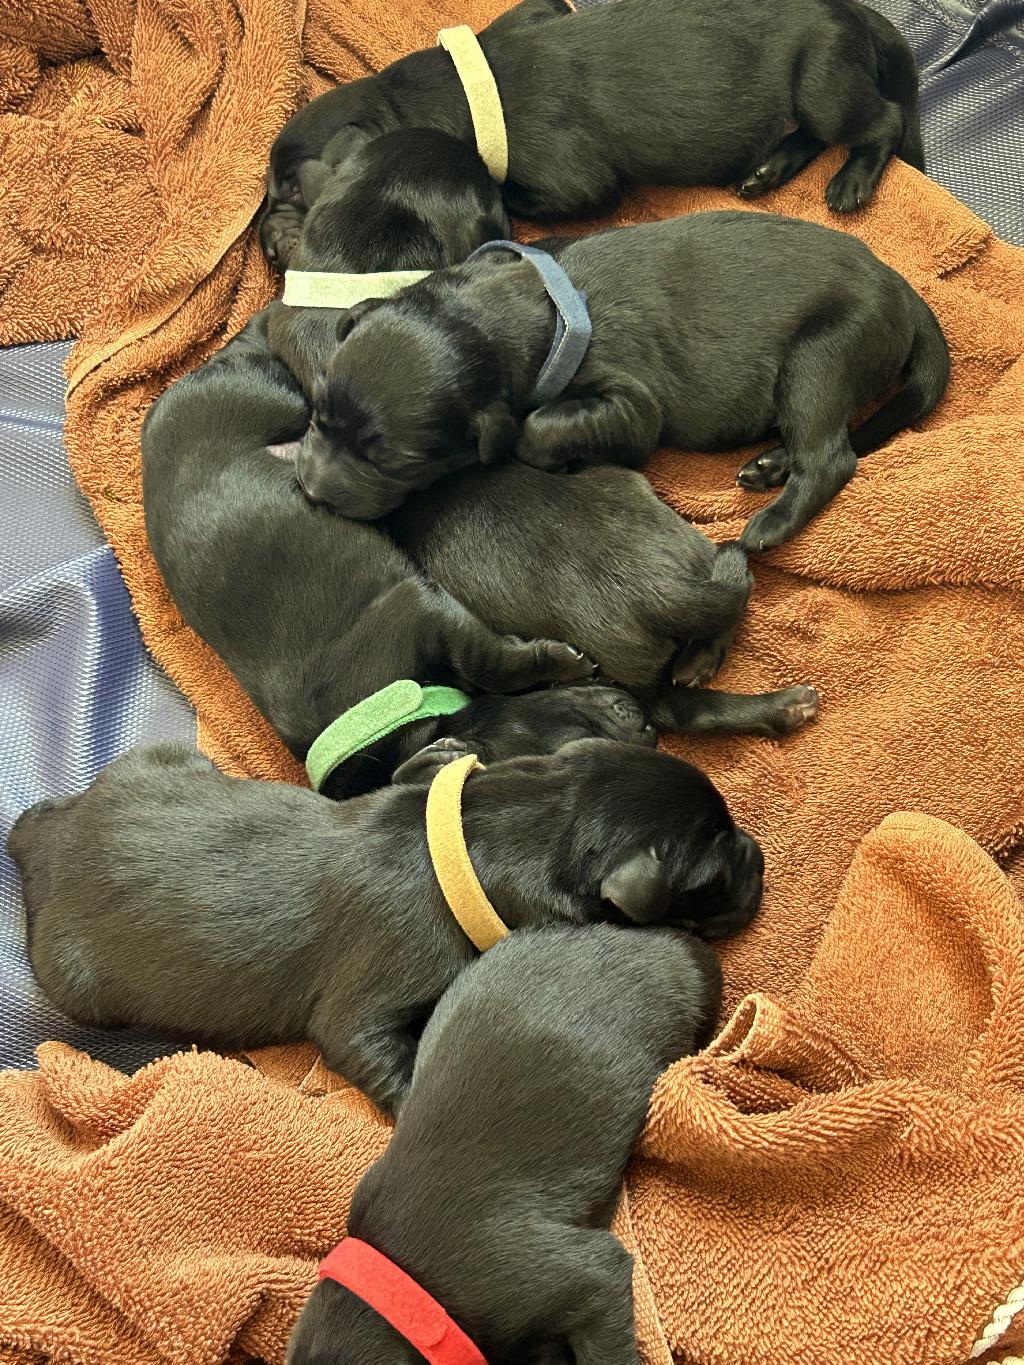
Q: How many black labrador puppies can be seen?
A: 6